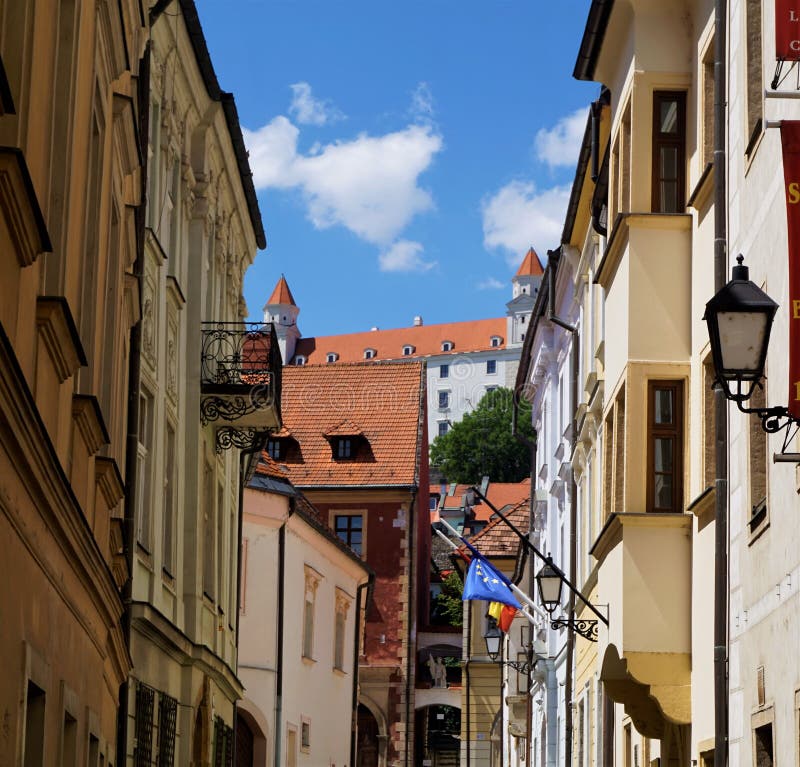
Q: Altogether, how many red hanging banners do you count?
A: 2